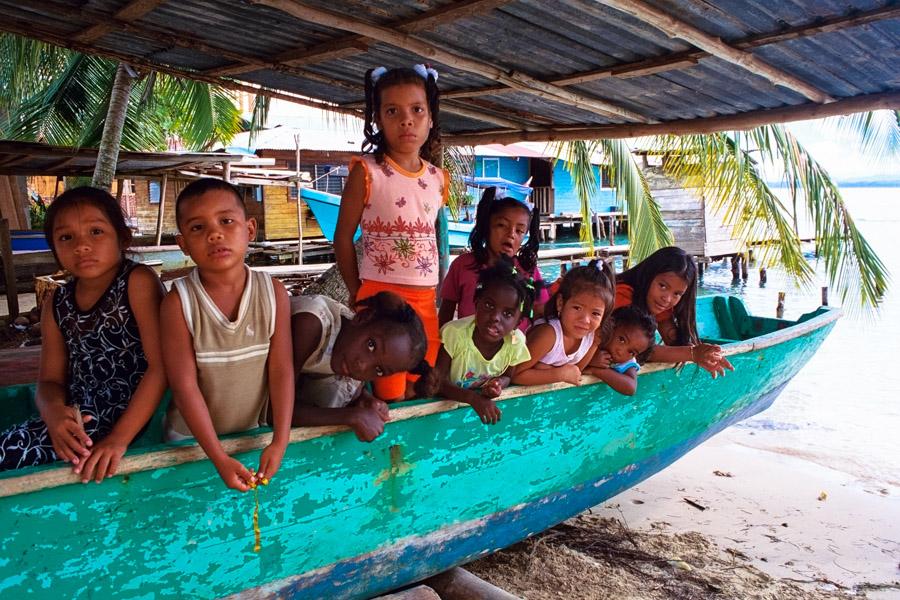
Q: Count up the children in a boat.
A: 9